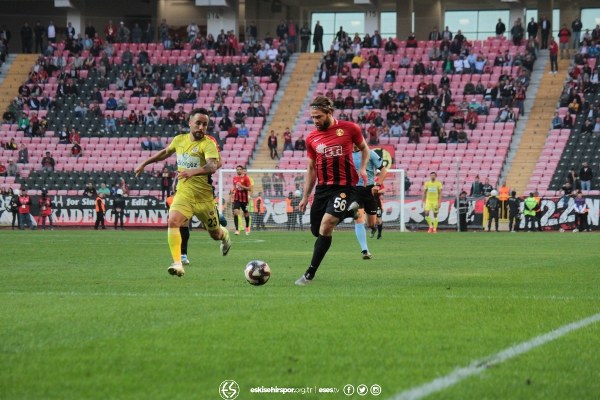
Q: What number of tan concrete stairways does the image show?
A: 3